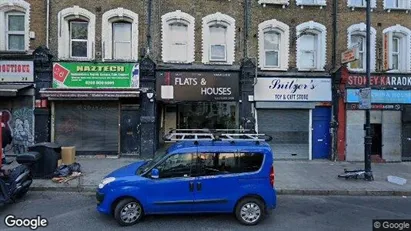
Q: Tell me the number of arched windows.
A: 9